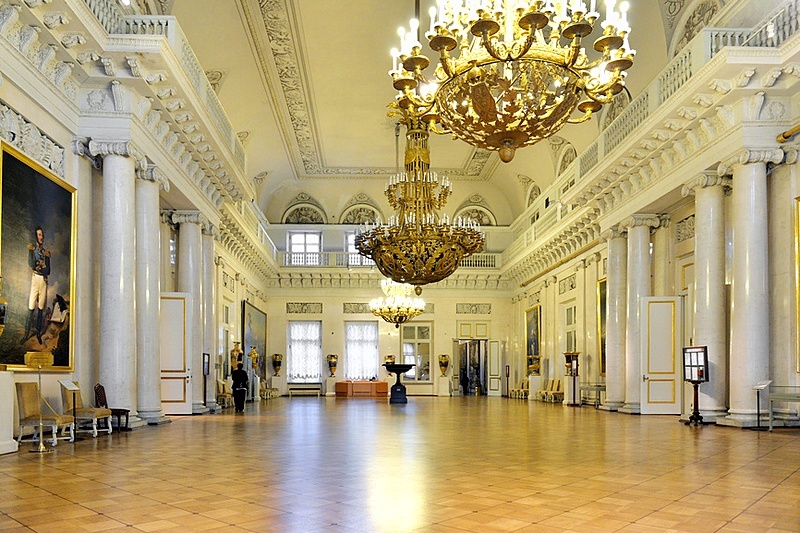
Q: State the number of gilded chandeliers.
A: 3